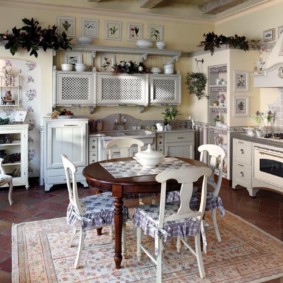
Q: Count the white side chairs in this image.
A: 4